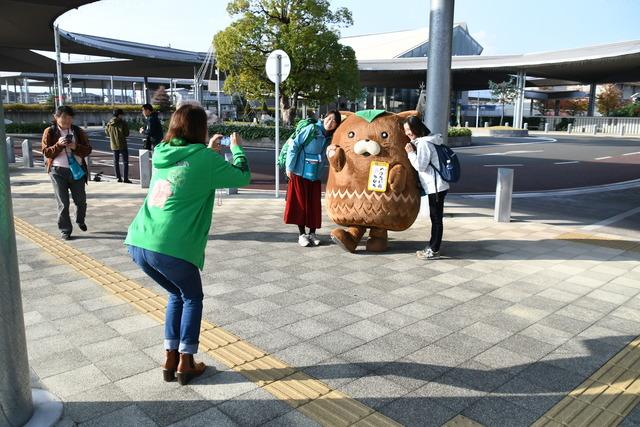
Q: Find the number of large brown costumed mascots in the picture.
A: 1